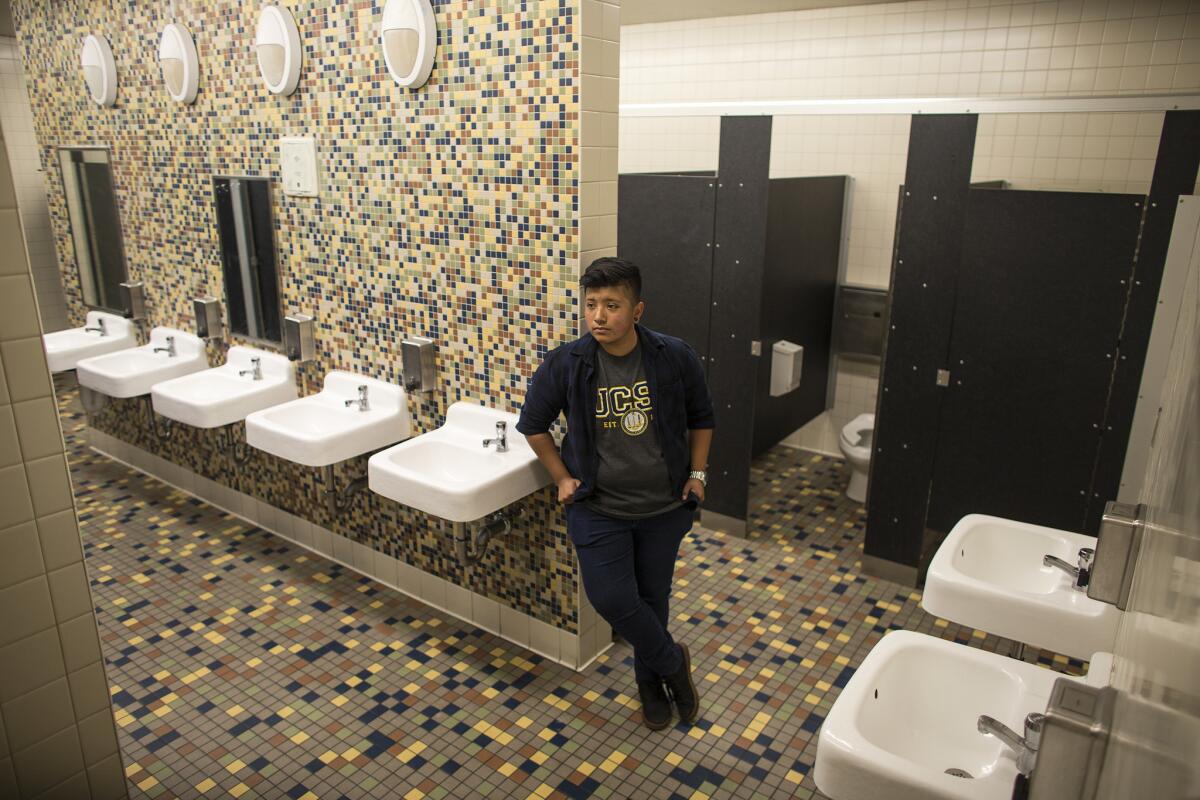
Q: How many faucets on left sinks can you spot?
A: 5